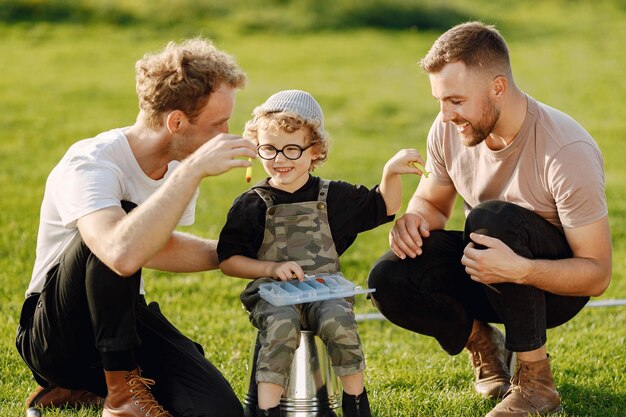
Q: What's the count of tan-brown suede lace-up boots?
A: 2